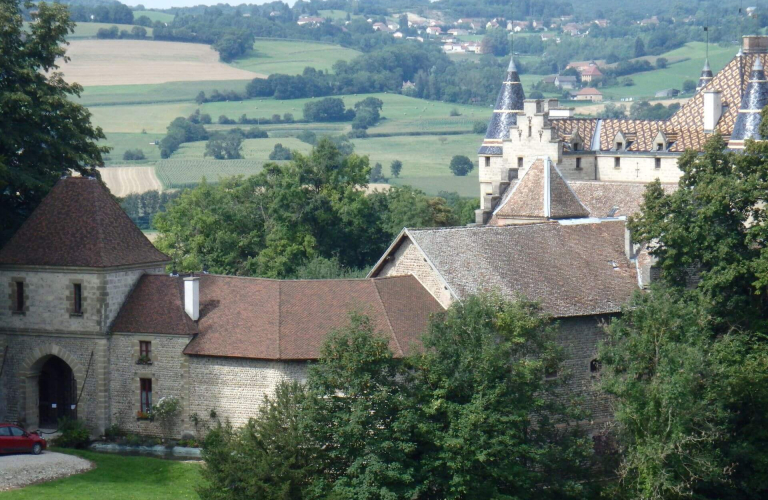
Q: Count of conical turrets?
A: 3